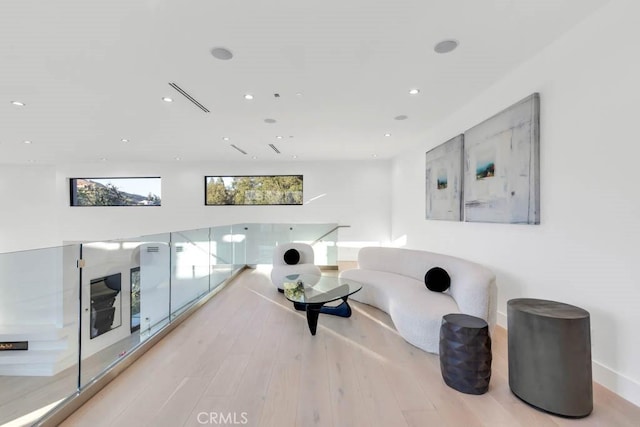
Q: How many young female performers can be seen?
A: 0